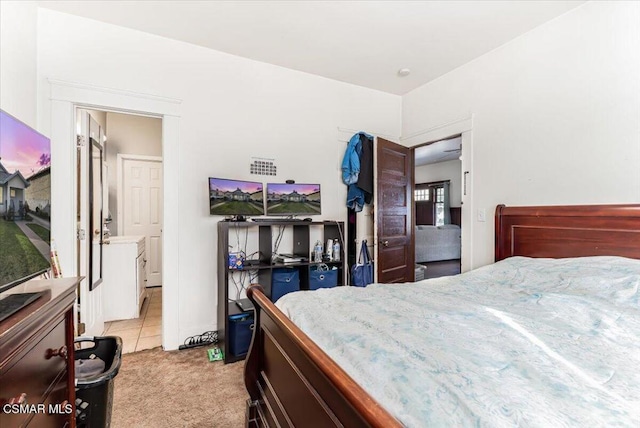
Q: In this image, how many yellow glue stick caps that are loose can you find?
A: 0